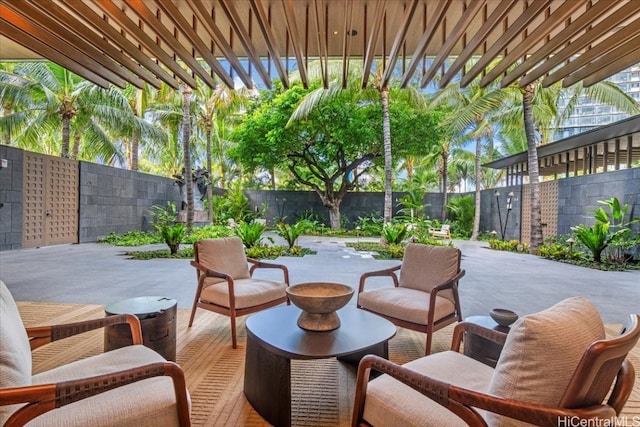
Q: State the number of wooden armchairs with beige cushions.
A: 4